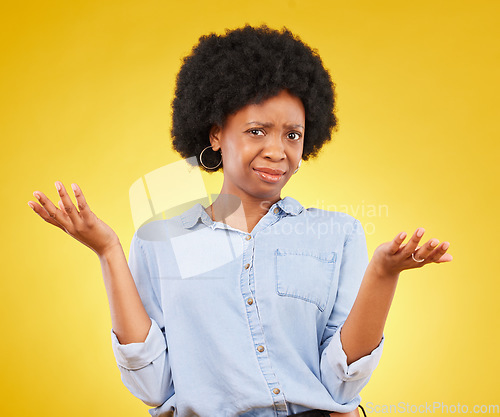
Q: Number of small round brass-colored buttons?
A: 6